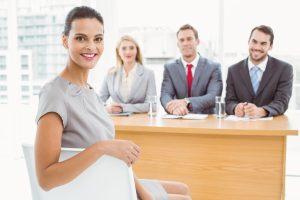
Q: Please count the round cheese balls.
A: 0